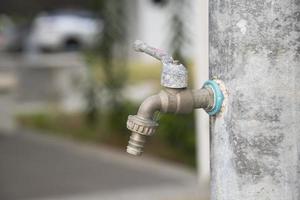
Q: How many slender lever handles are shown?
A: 1